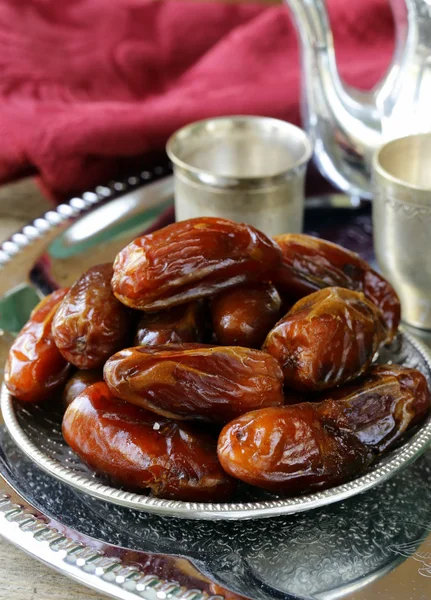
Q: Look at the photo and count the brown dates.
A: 12